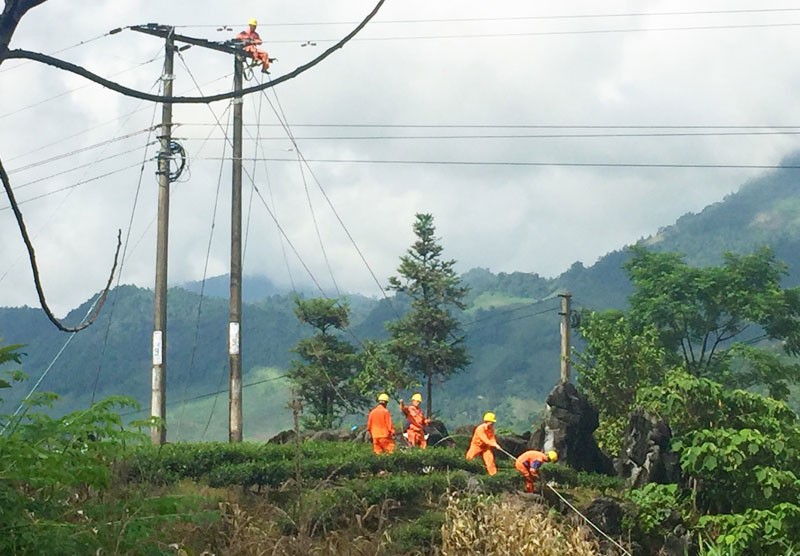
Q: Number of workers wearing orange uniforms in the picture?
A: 5